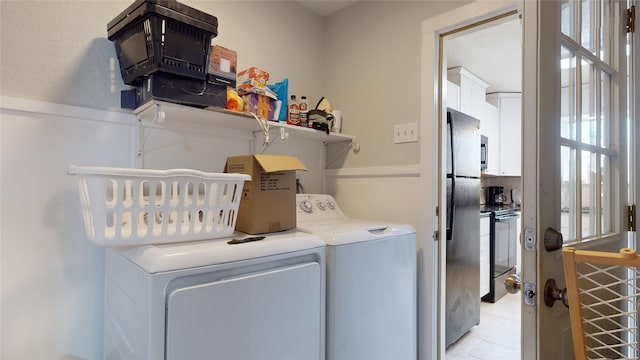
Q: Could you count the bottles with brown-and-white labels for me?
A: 2